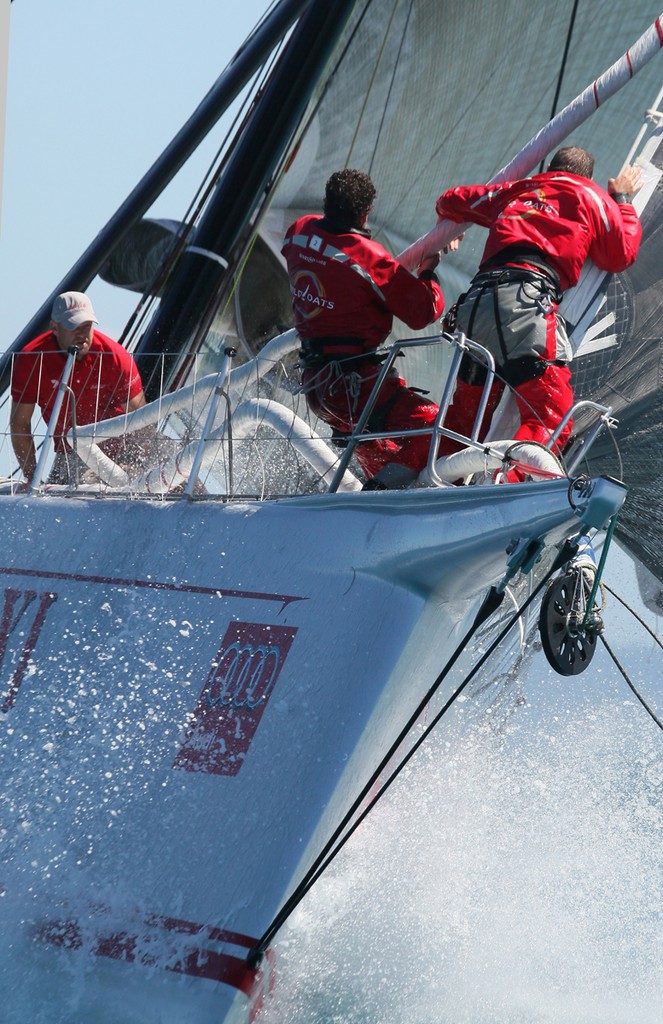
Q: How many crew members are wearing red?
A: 3